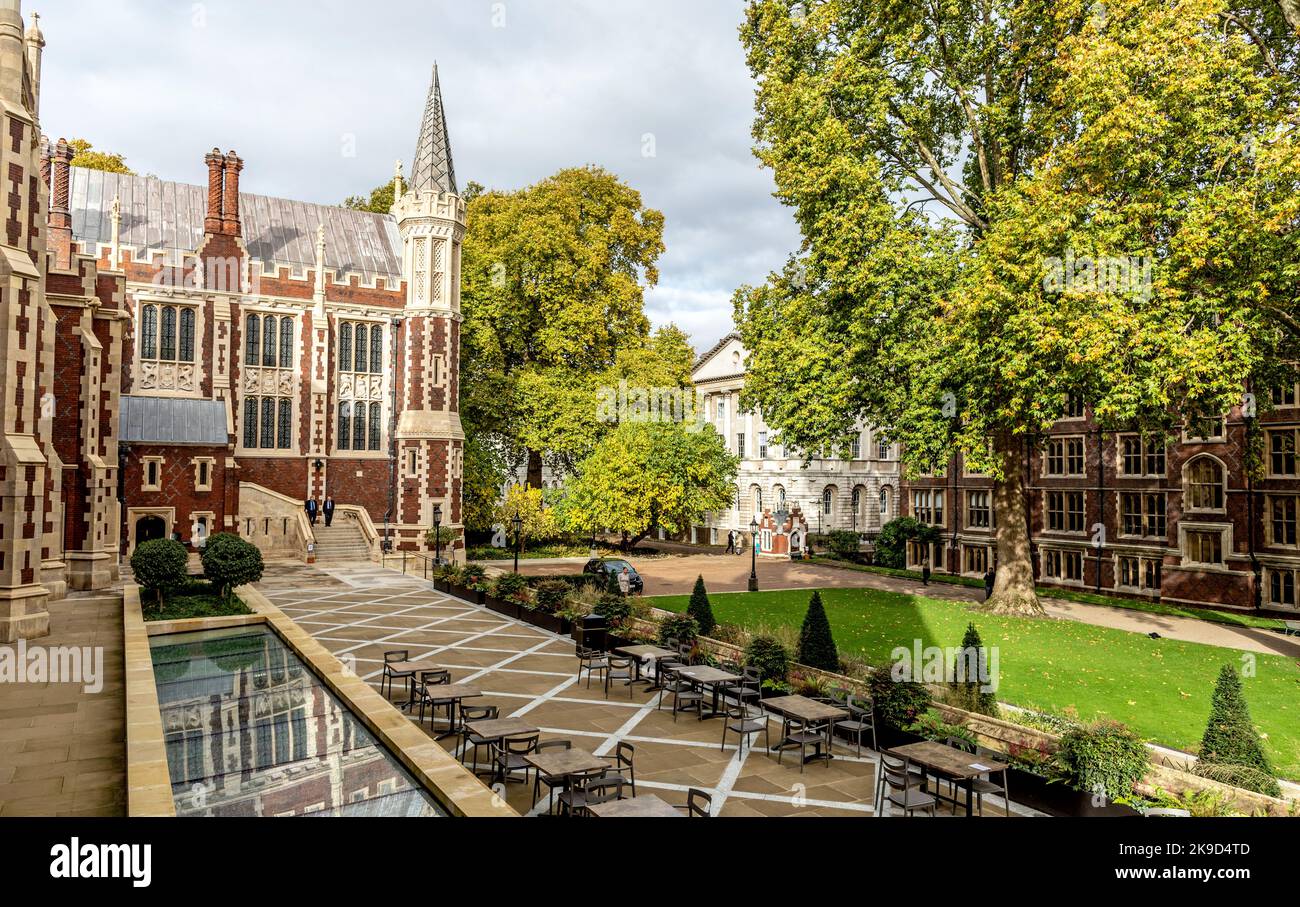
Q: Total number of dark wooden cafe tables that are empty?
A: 9